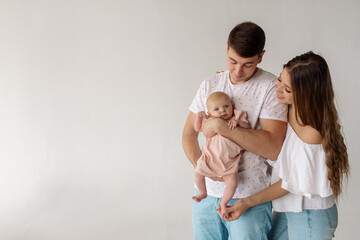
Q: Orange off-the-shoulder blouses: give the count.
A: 0